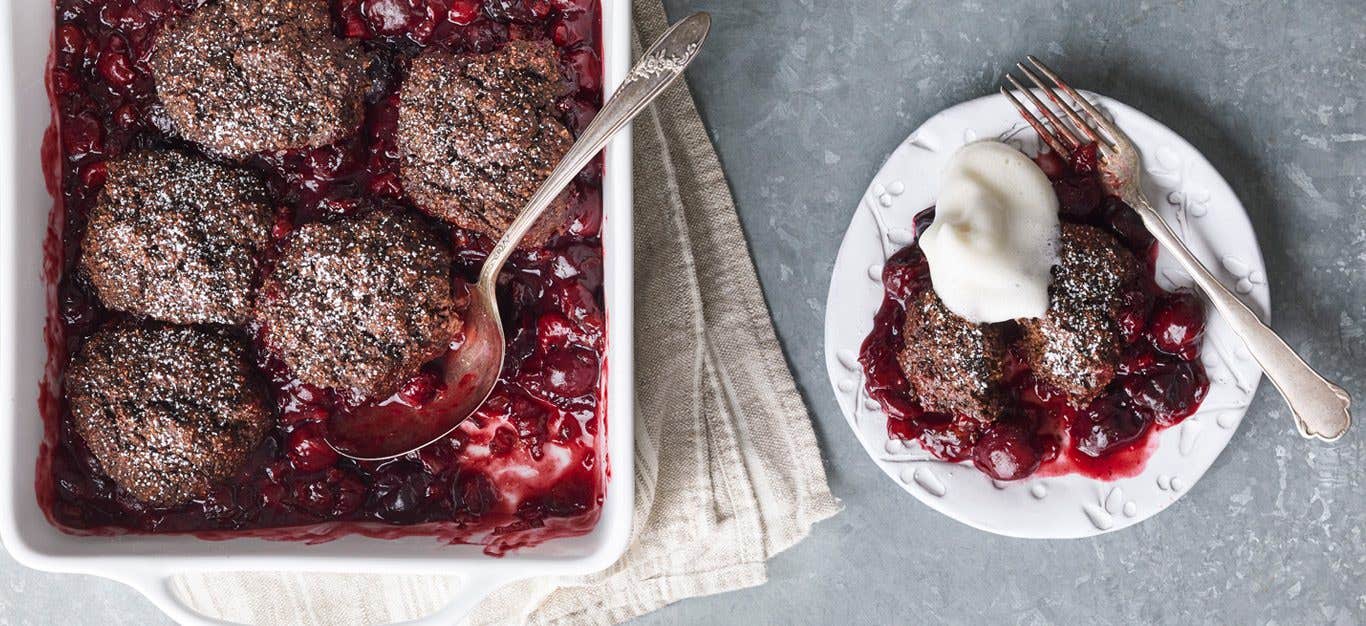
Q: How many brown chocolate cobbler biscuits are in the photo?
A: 7